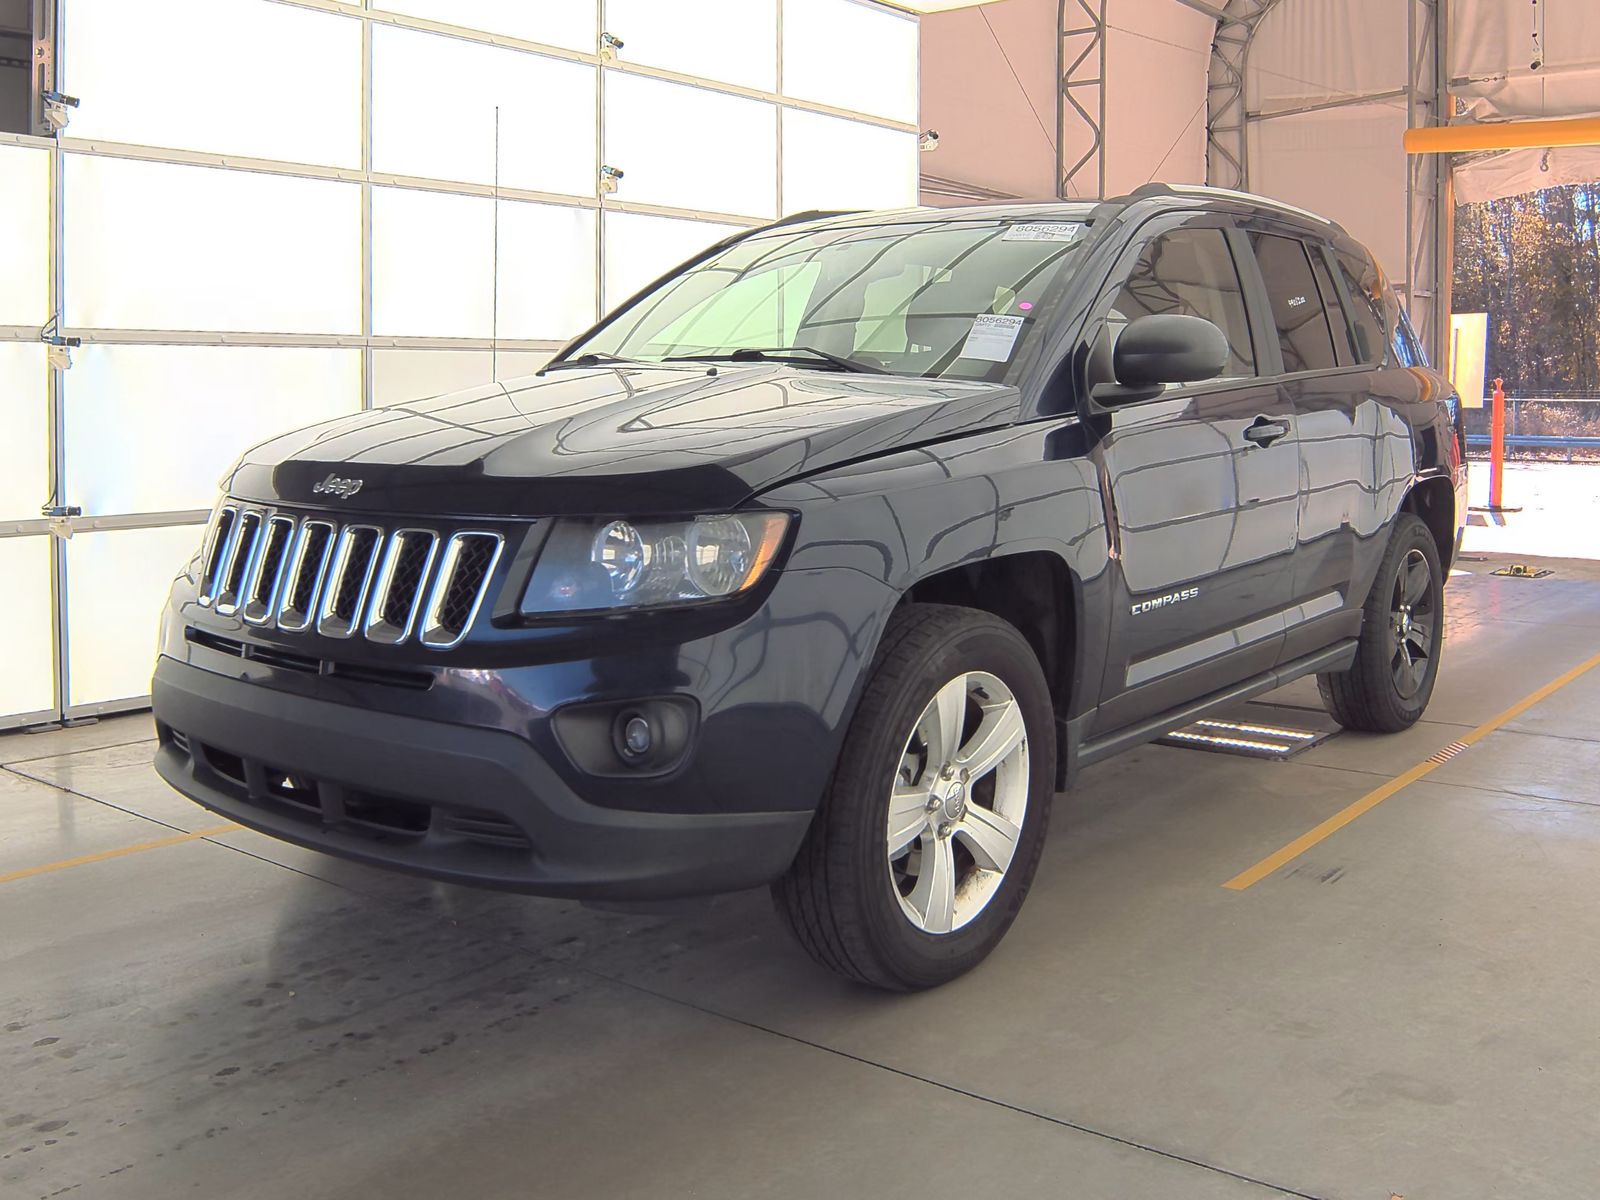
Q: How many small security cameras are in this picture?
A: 7